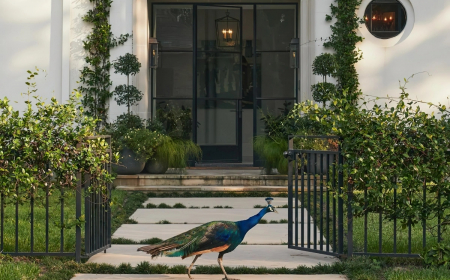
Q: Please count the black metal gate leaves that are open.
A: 2